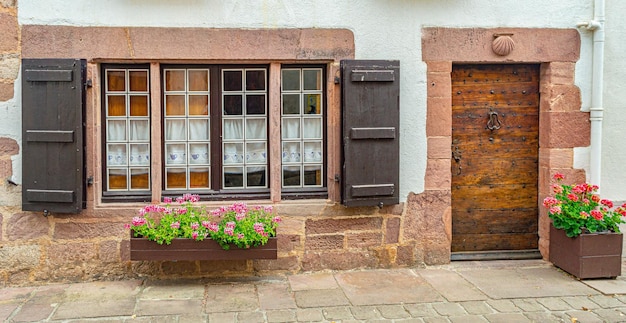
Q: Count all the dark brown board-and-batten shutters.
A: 2